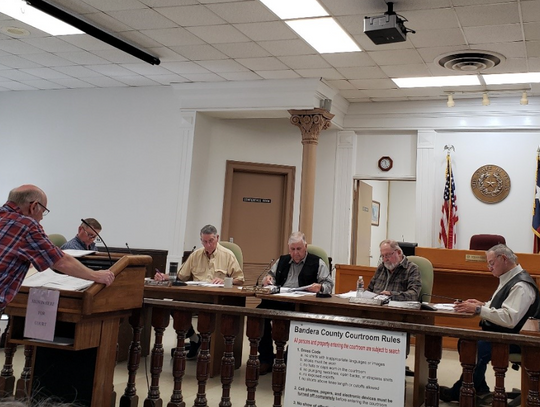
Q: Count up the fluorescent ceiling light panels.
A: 5